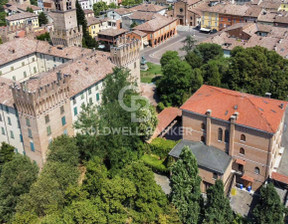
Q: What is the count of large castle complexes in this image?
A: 1